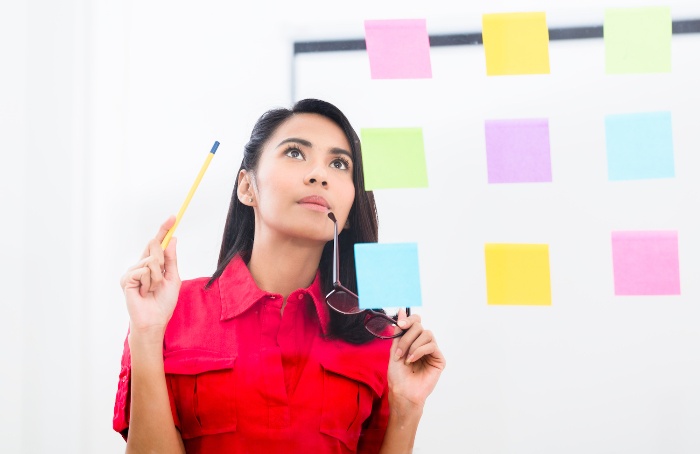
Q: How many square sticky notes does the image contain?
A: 9